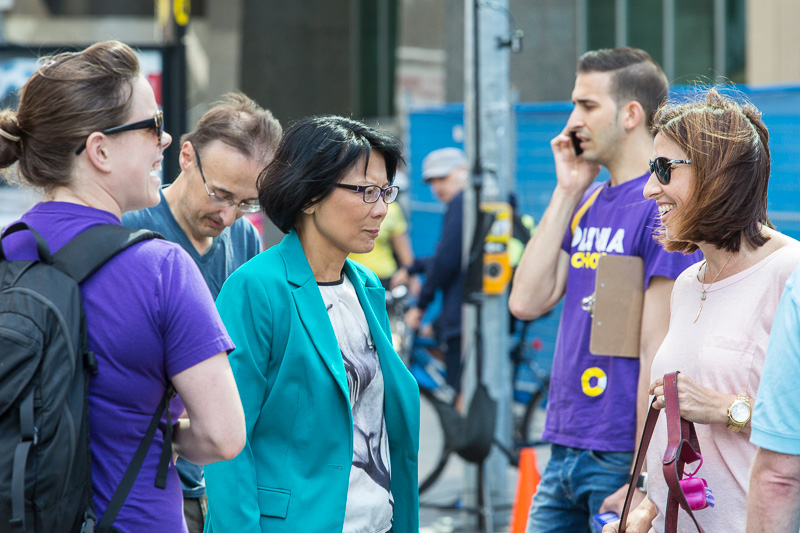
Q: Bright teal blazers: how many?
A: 1